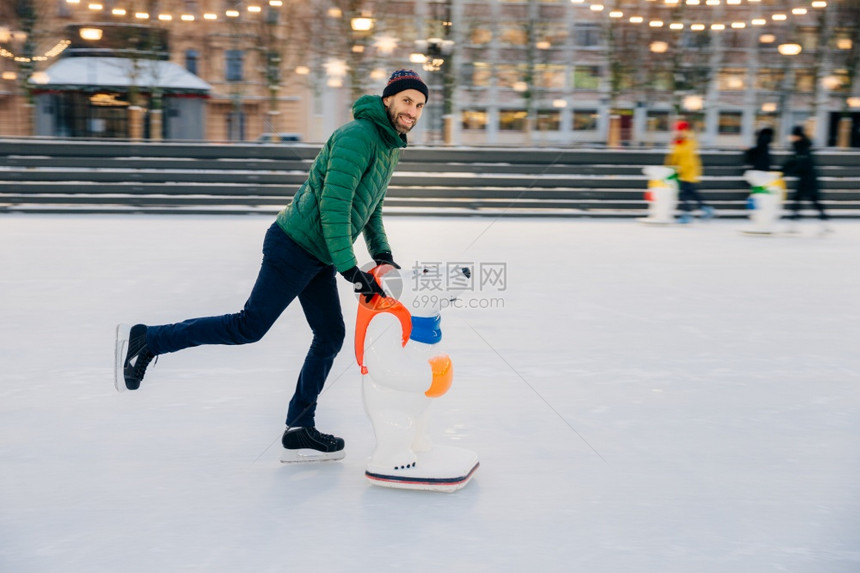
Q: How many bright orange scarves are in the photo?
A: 0